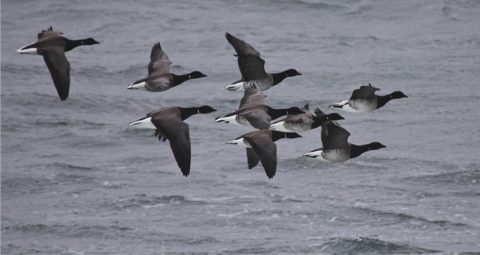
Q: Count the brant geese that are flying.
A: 9